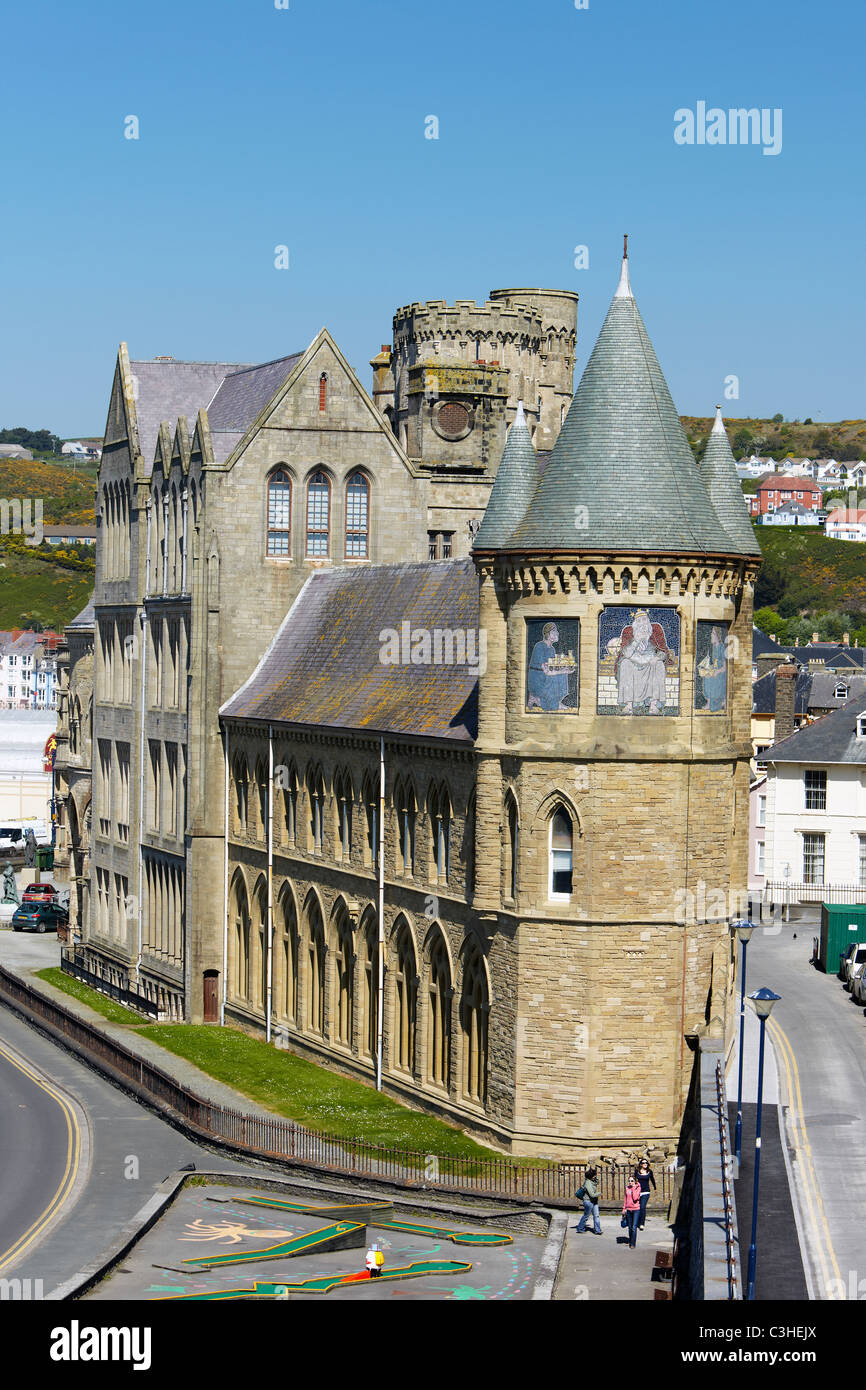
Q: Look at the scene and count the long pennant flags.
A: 0